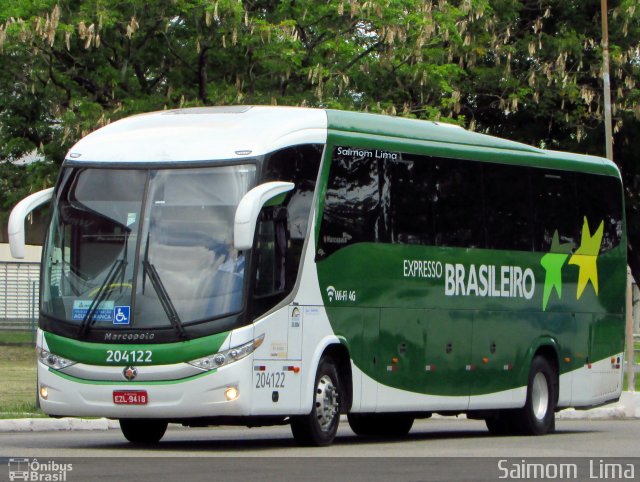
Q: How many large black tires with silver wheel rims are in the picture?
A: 2